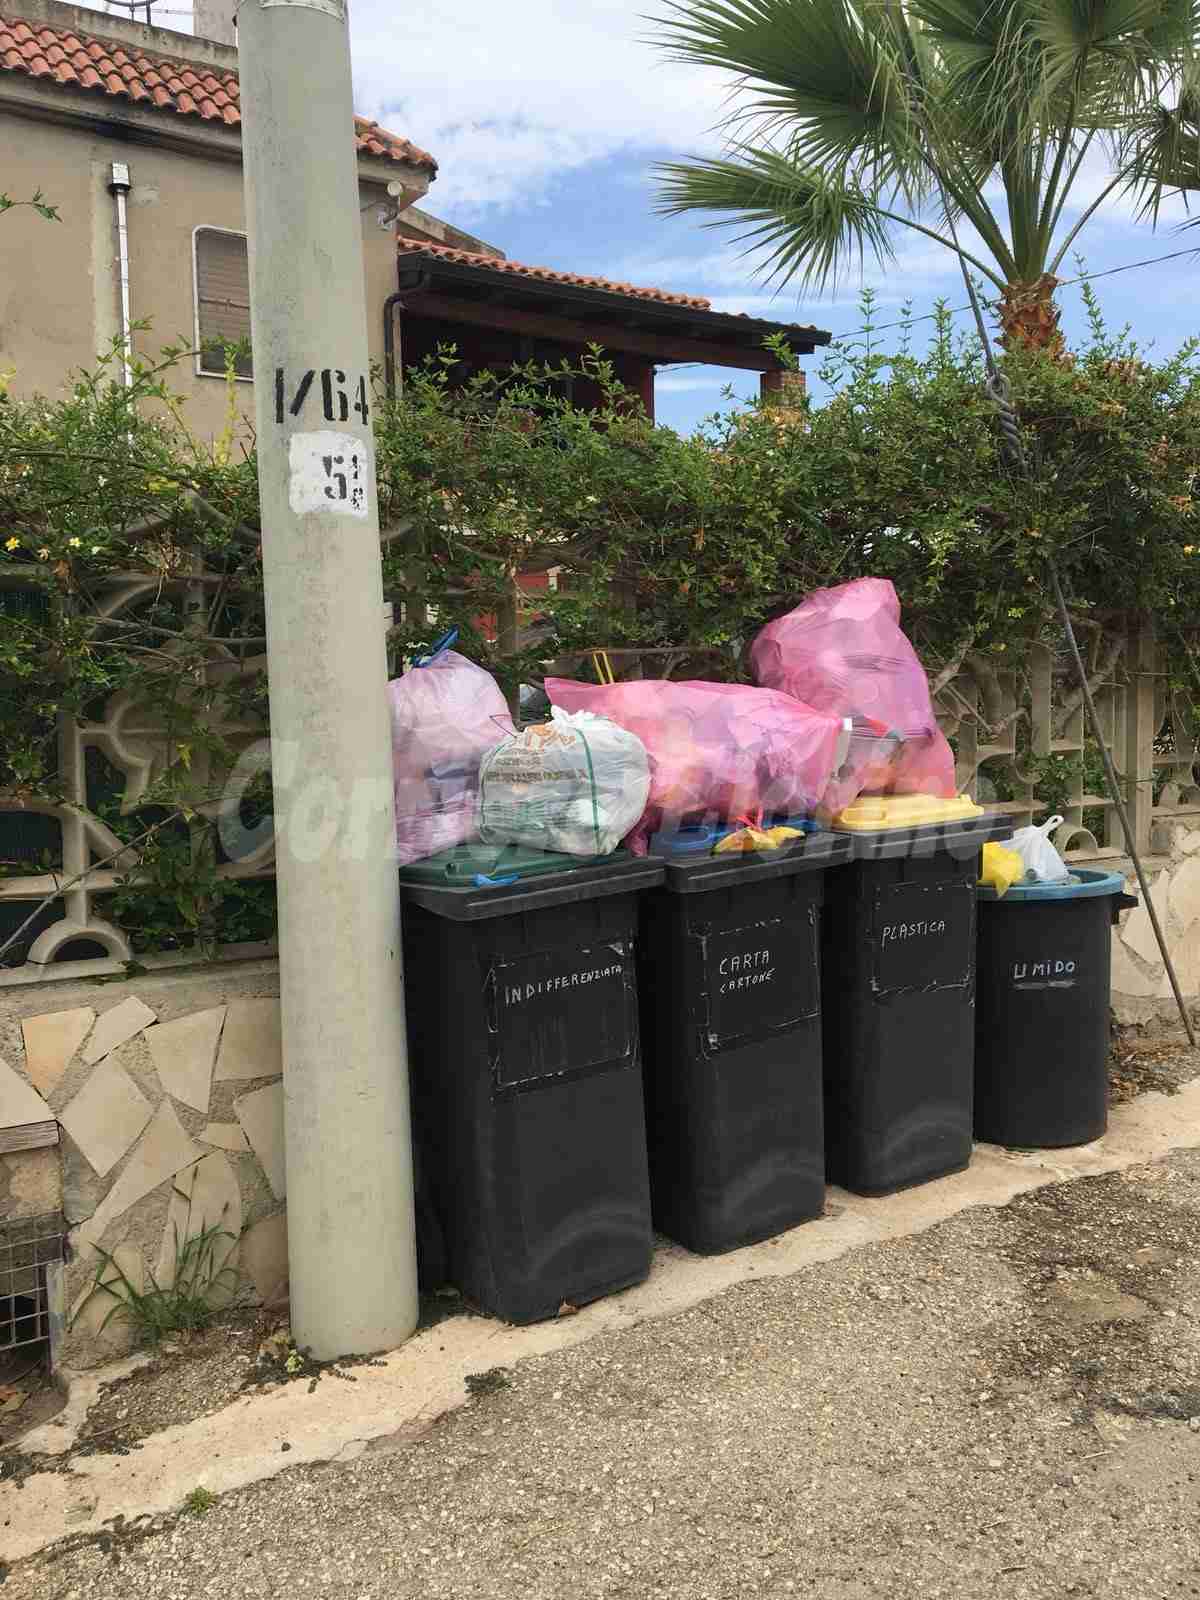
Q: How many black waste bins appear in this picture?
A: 4